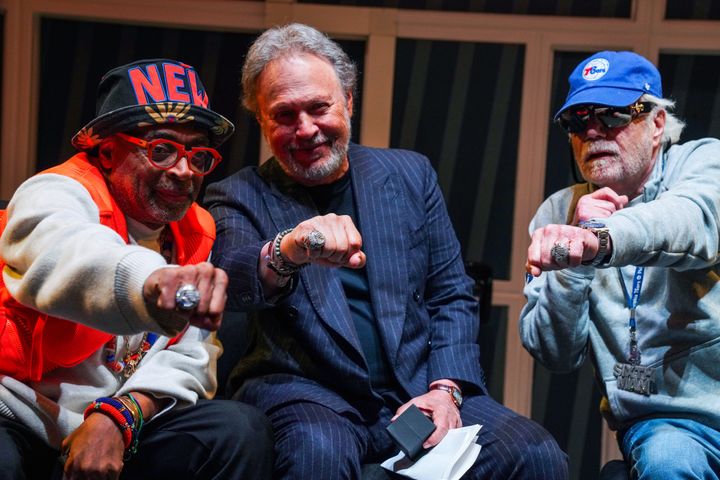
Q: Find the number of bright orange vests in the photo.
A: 1